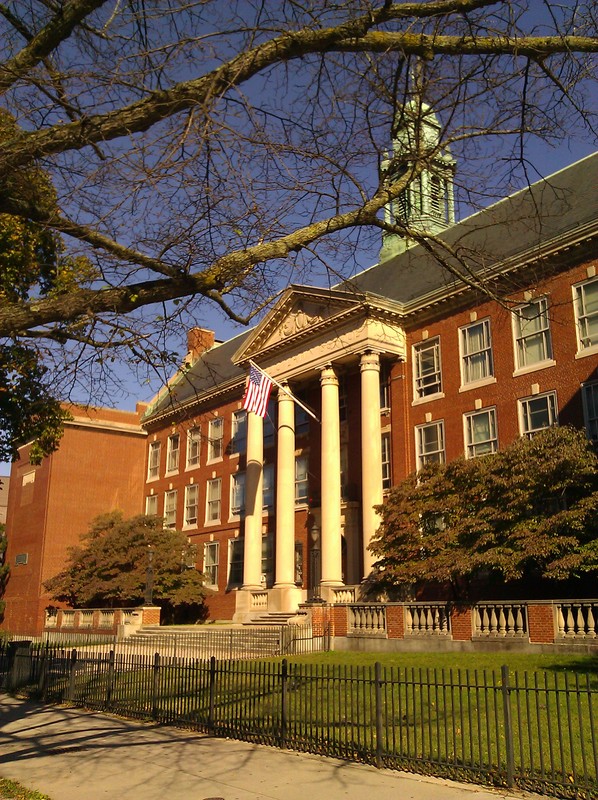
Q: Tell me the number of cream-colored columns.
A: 4